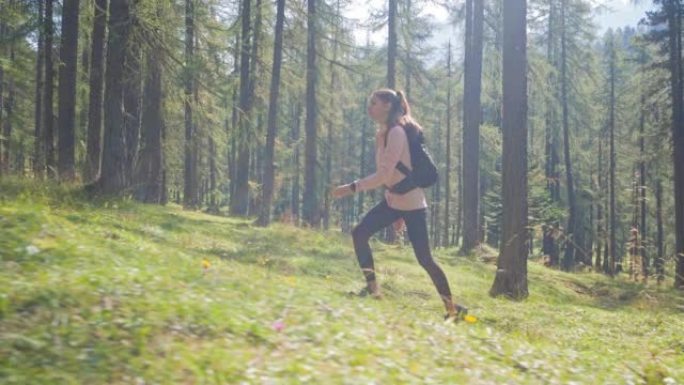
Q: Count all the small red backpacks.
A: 0